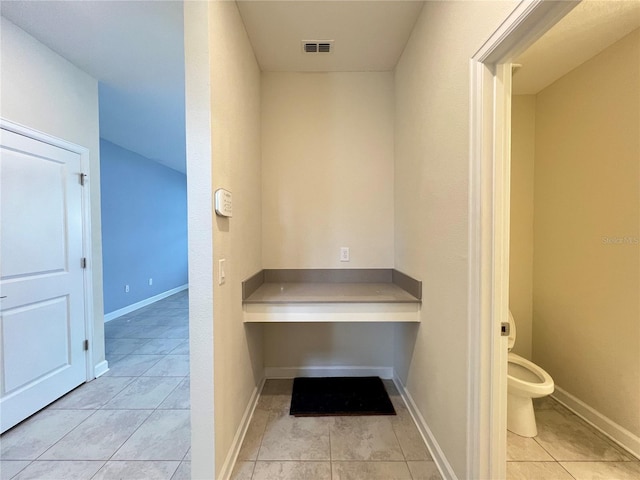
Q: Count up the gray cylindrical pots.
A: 0